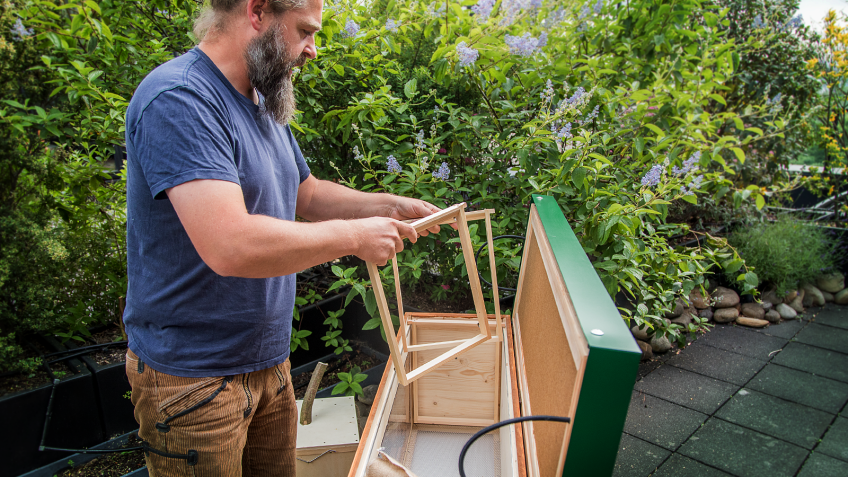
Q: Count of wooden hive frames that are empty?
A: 2